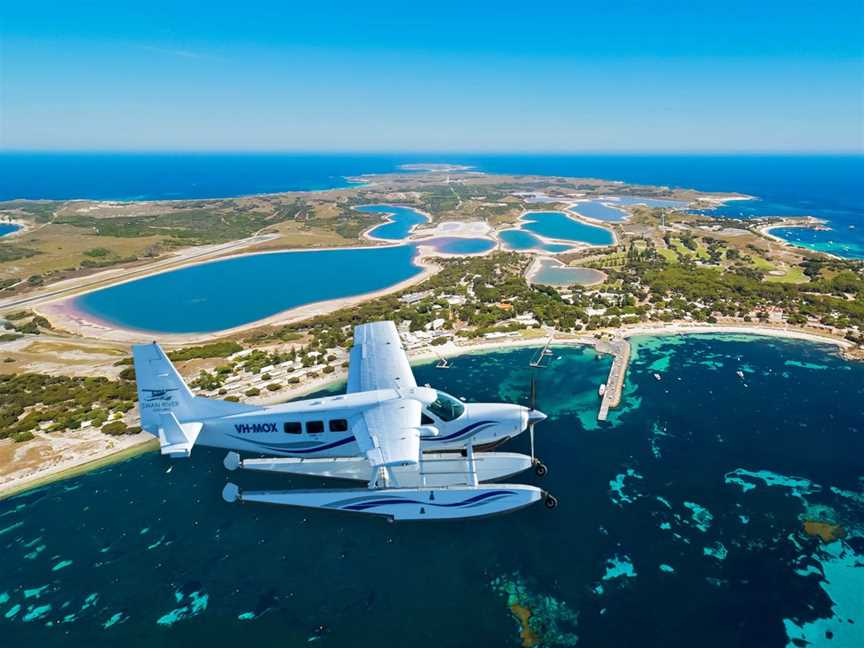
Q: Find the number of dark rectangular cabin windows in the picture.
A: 3